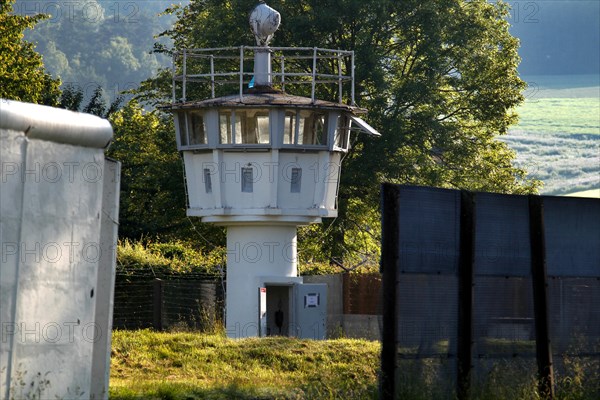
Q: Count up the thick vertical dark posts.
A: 3